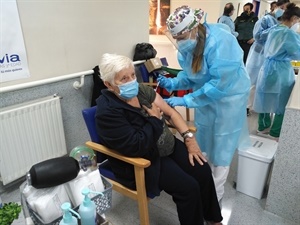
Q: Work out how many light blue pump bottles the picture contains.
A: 2